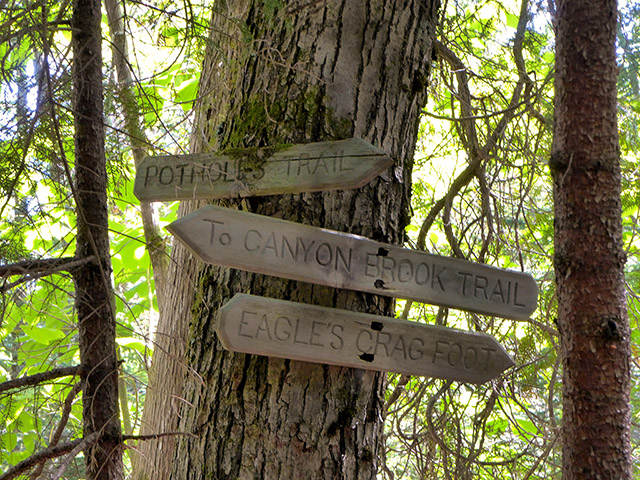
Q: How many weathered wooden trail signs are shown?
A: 3